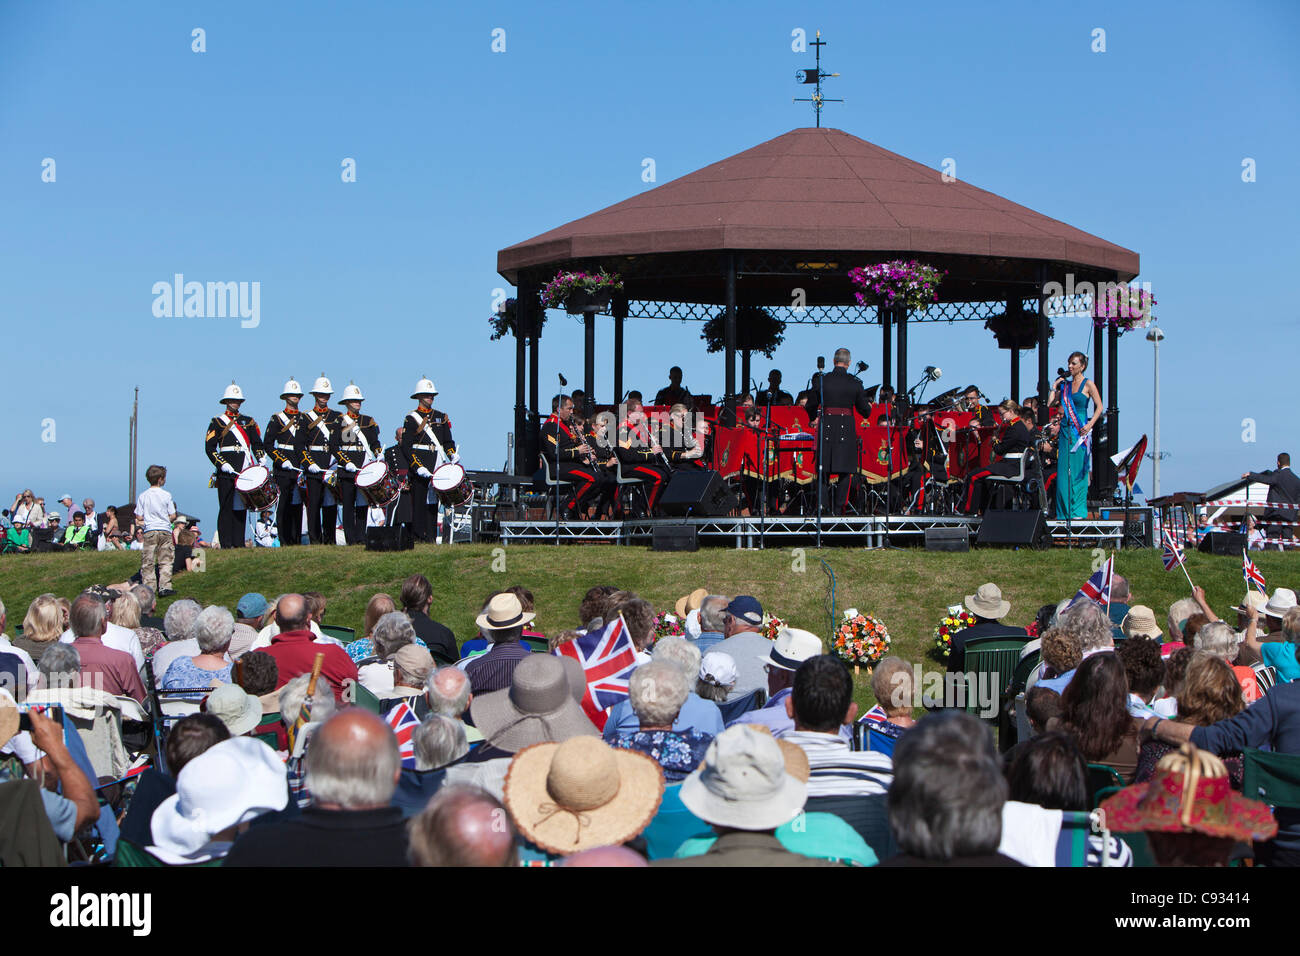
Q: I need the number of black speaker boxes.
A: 6